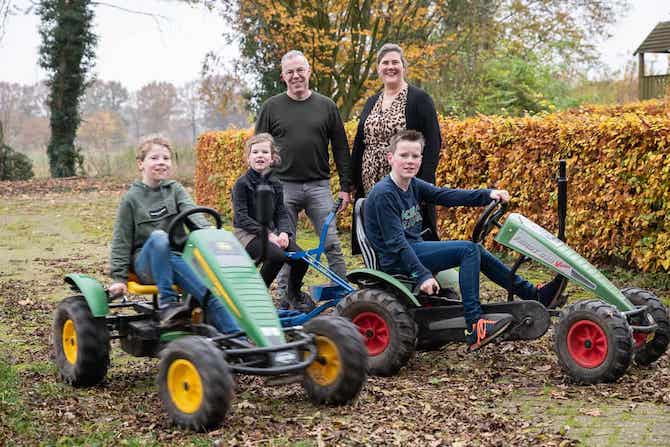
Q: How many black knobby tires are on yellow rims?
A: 3